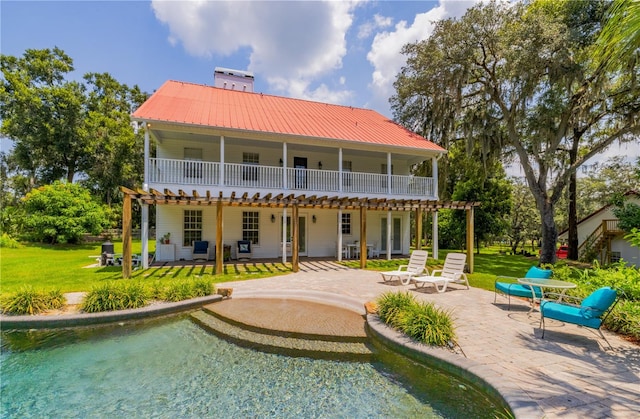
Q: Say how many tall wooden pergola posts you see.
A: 6